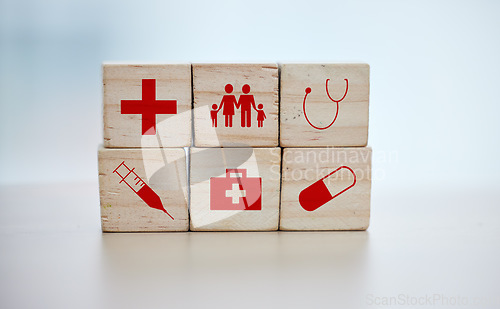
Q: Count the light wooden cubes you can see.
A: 6